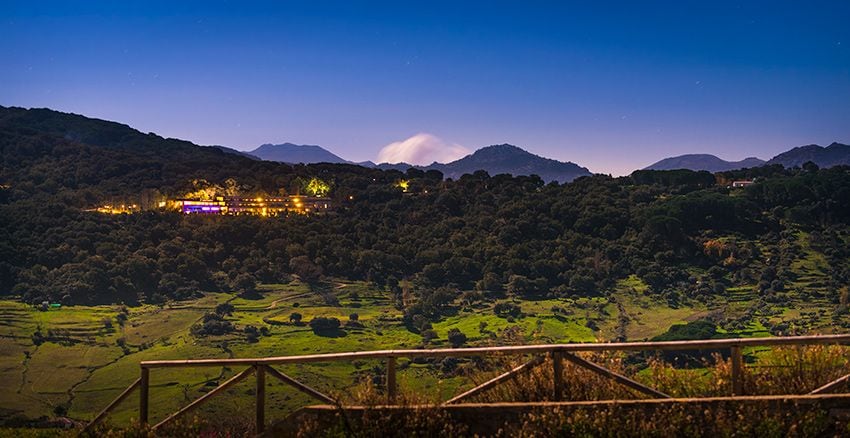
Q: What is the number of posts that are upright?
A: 5